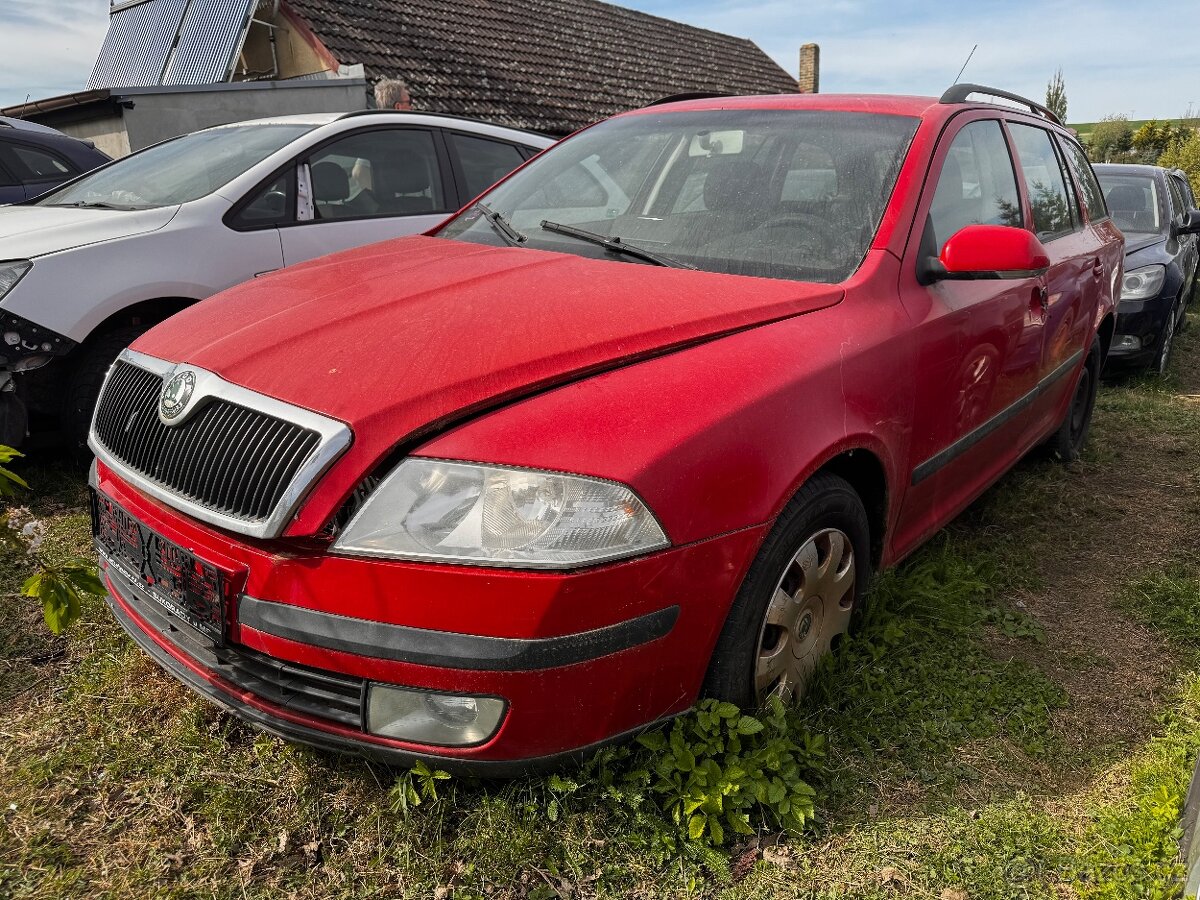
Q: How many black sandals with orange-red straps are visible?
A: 0